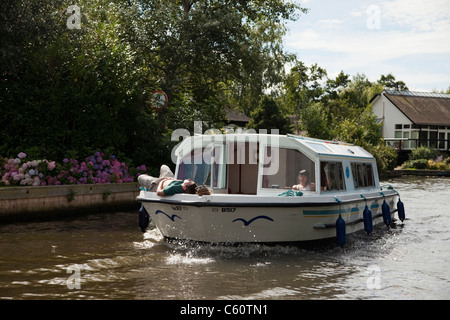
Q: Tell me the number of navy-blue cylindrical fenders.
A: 5